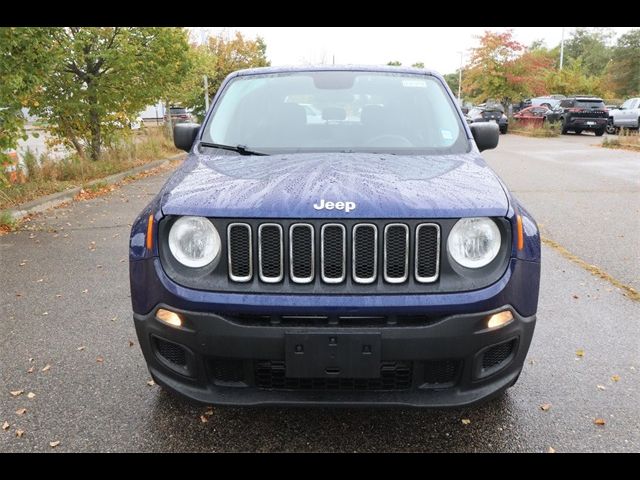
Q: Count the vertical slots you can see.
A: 7